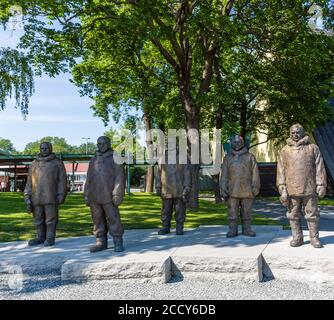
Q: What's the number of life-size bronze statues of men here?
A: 5